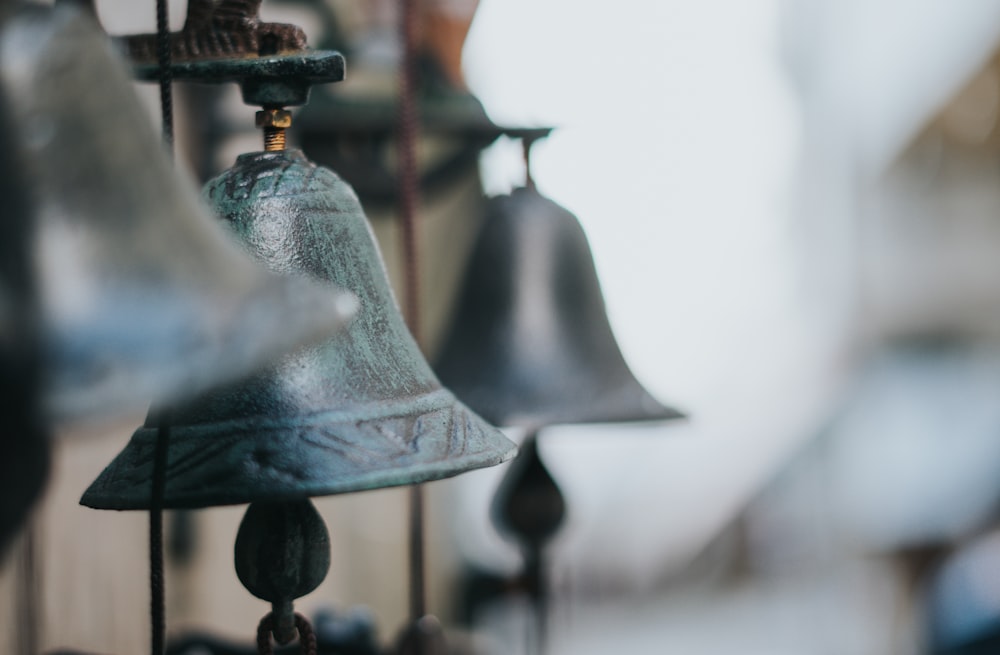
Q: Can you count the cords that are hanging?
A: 2